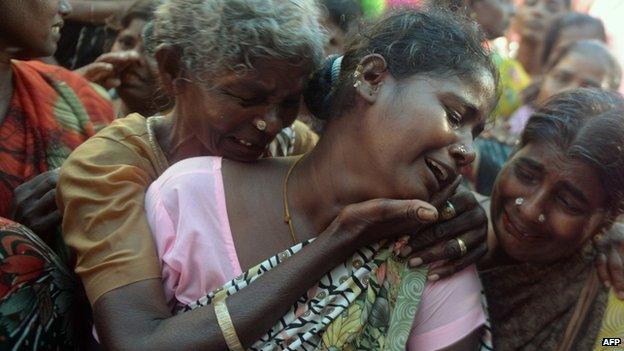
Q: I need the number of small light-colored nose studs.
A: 4